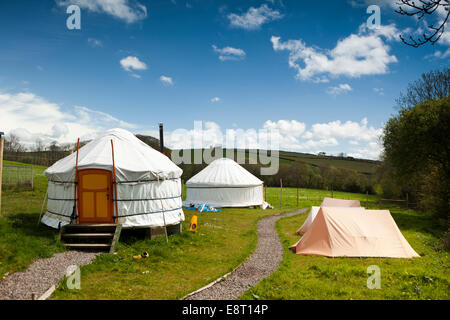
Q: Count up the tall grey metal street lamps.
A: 0